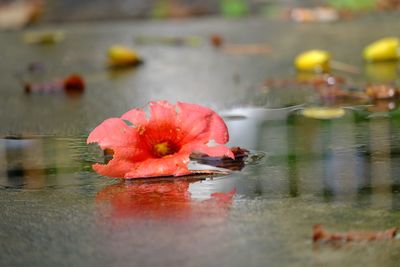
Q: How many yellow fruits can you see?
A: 3